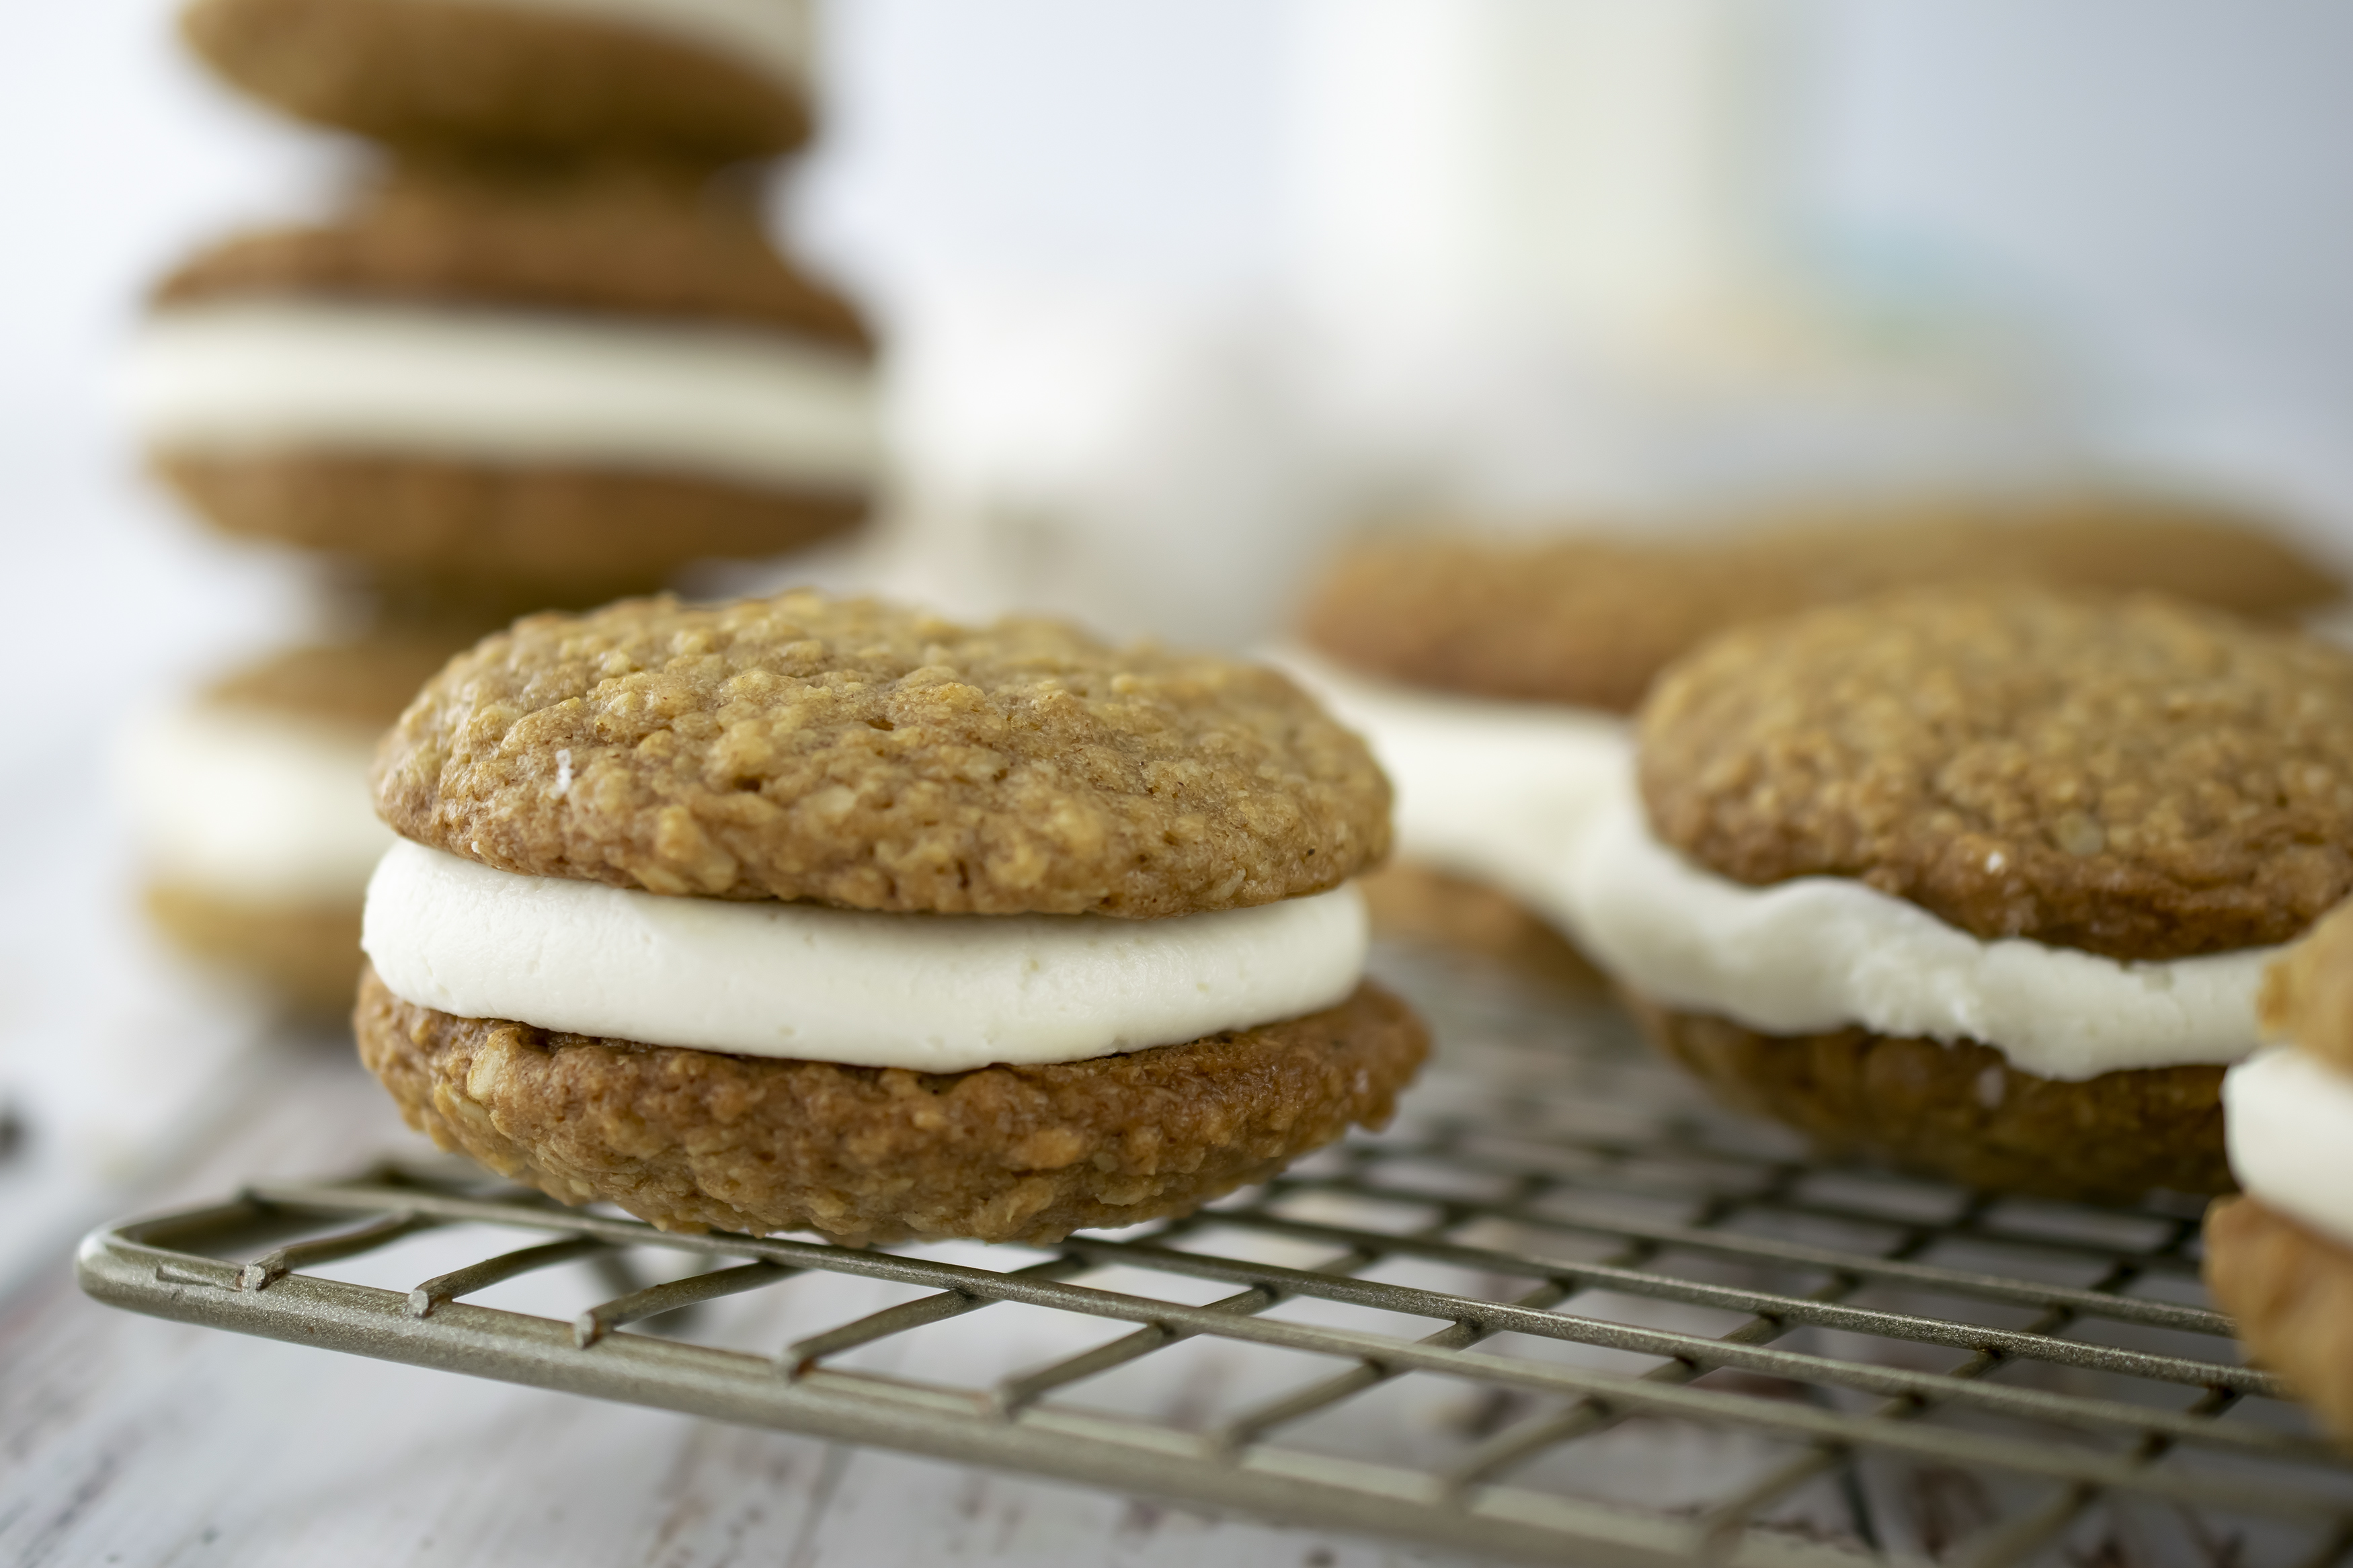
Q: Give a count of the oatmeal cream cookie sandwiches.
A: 7